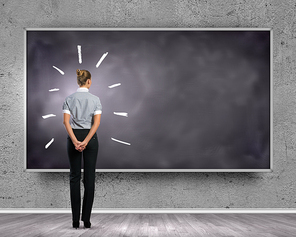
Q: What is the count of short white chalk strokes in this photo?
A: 9